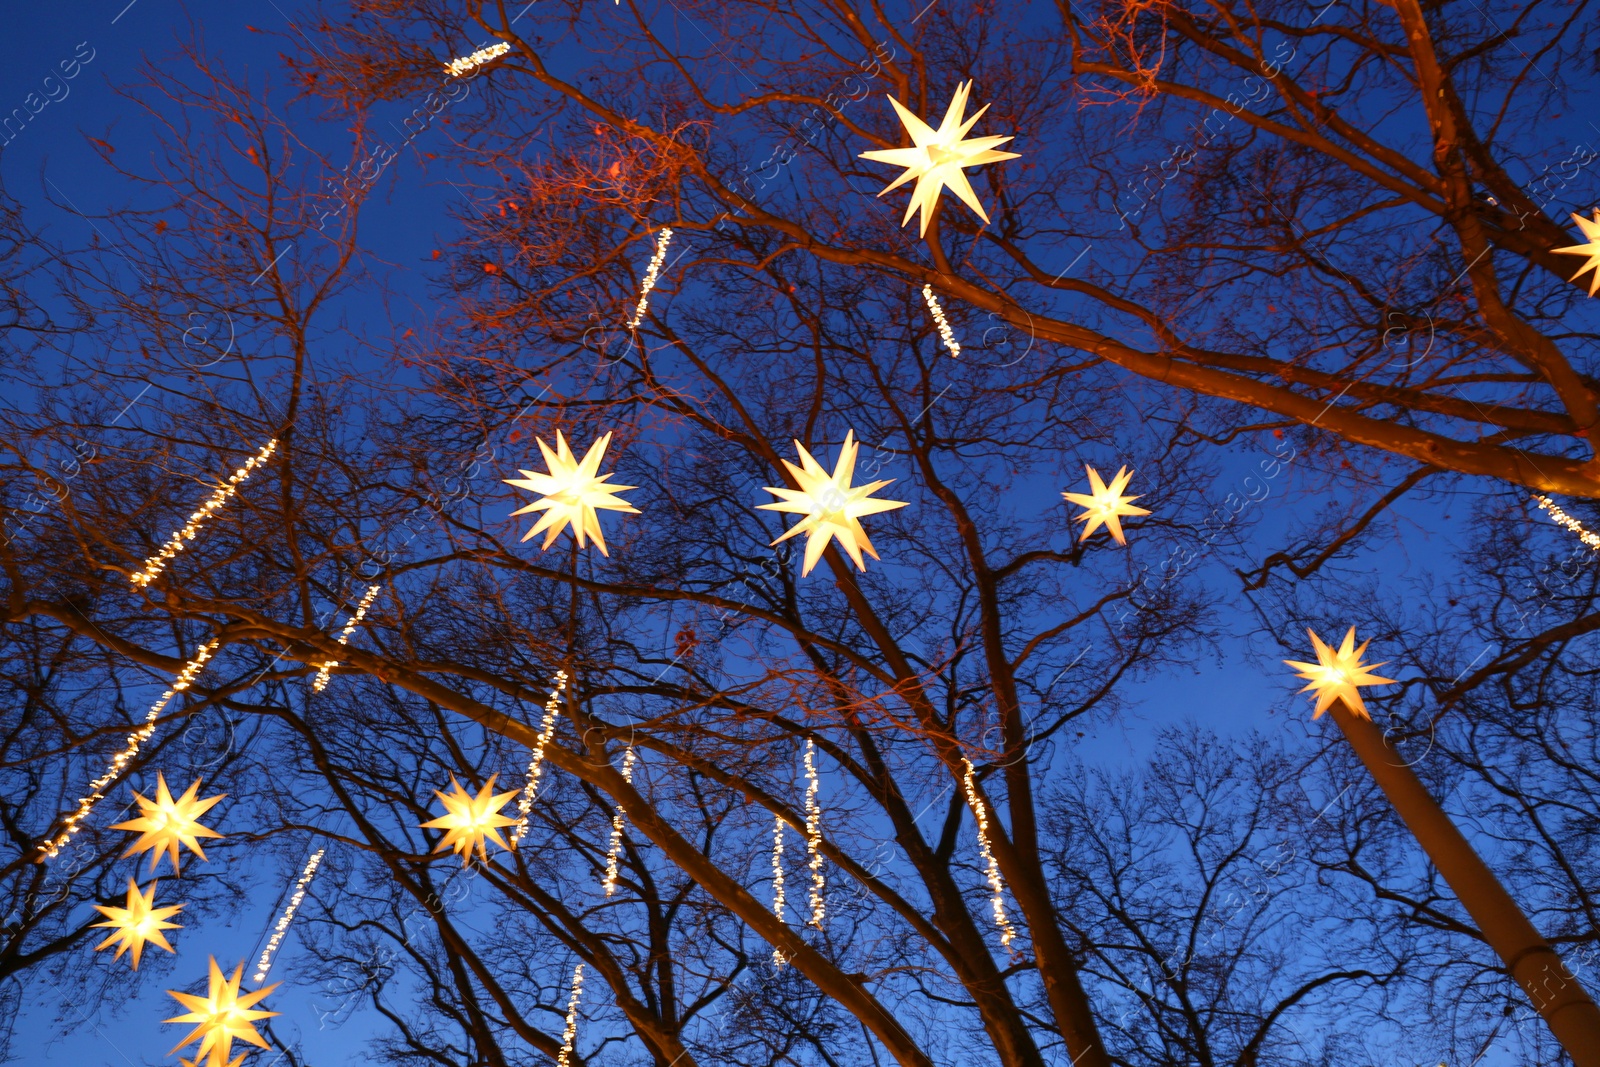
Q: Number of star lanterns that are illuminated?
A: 11